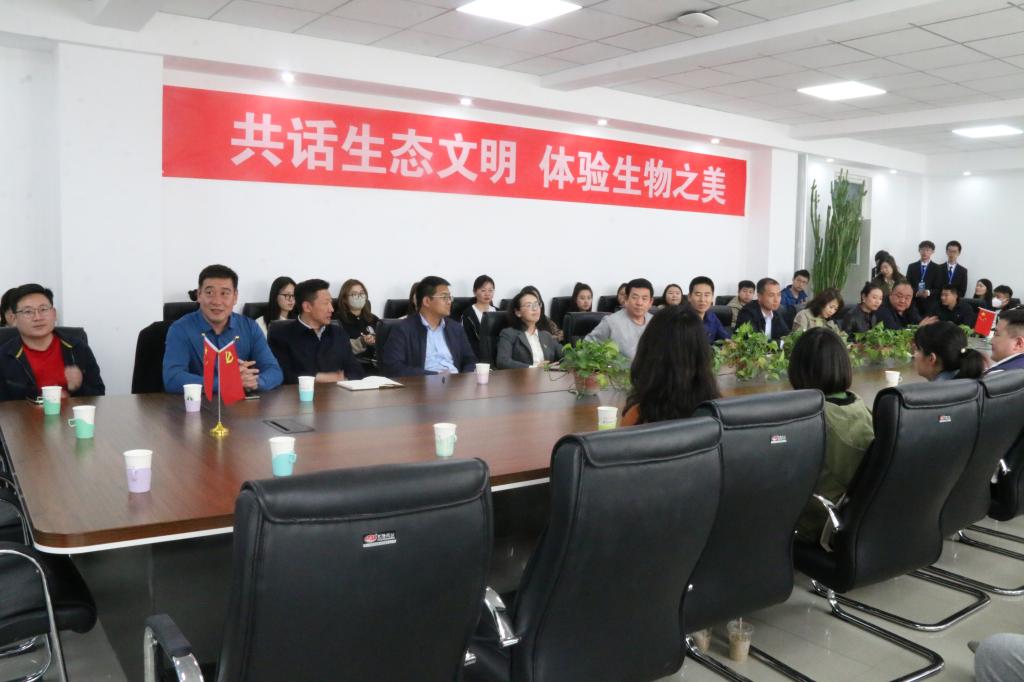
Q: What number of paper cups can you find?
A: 10